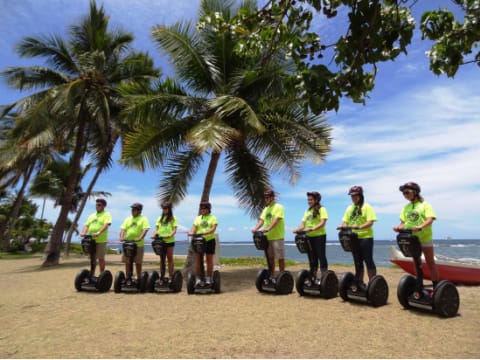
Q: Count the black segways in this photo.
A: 8